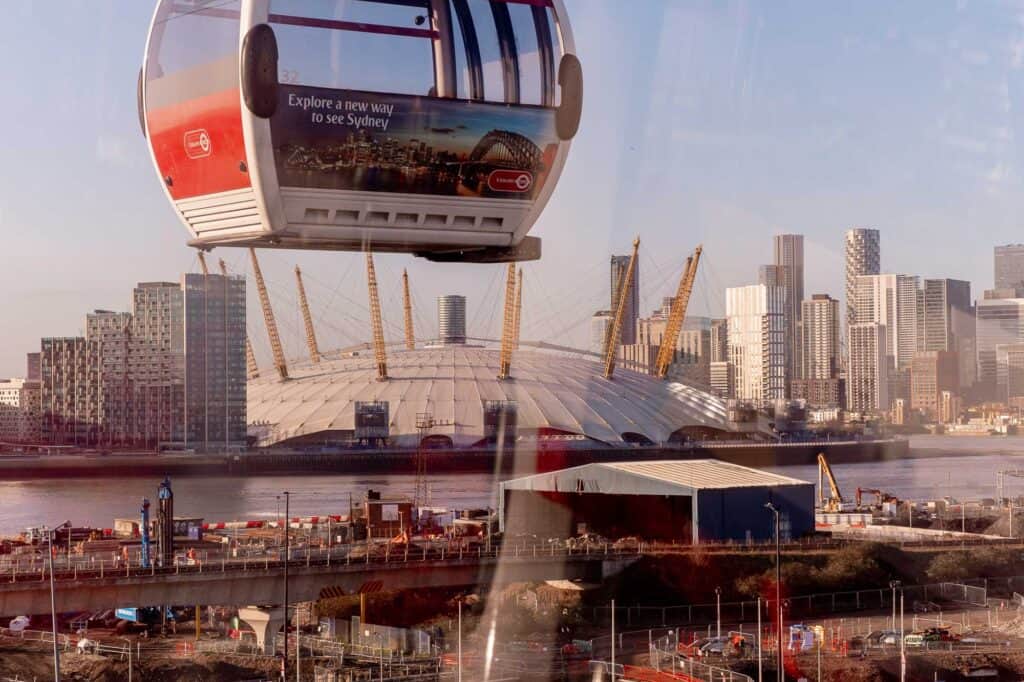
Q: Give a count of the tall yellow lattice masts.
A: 12